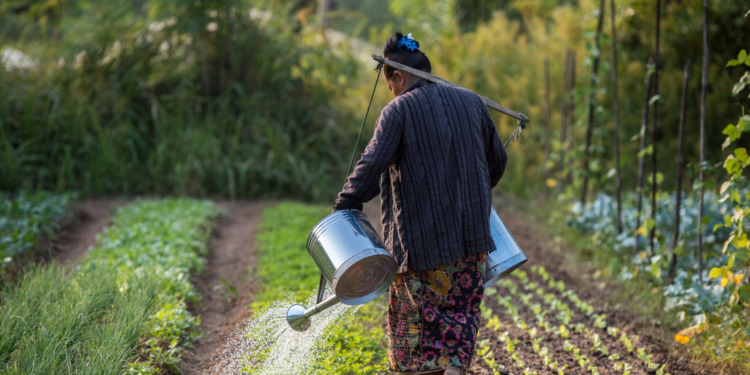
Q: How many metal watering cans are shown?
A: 2